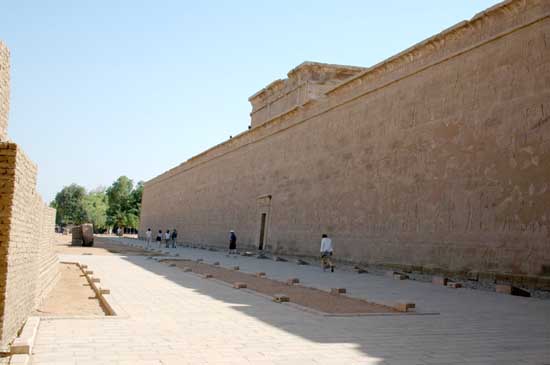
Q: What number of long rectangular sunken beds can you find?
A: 2